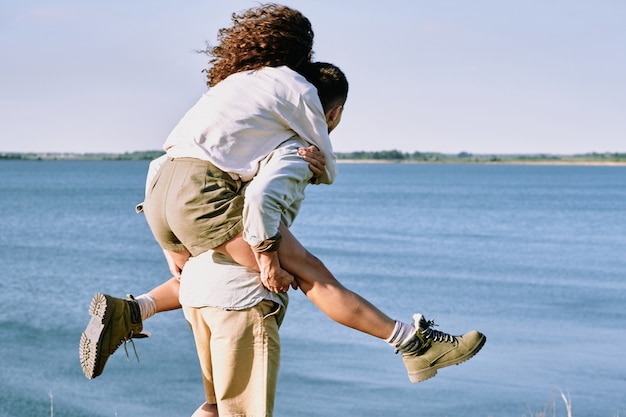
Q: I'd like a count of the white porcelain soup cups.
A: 0